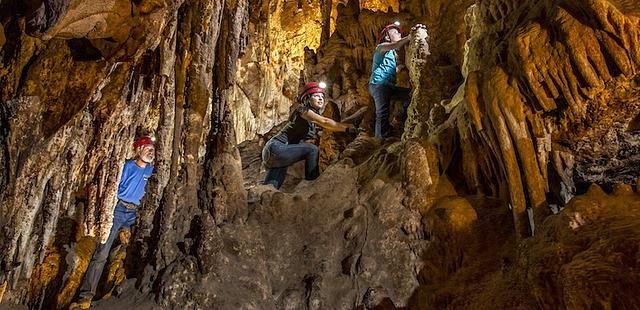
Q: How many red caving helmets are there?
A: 3